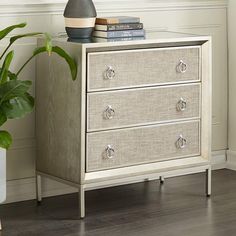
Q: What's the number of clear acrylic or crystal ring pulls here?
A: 6